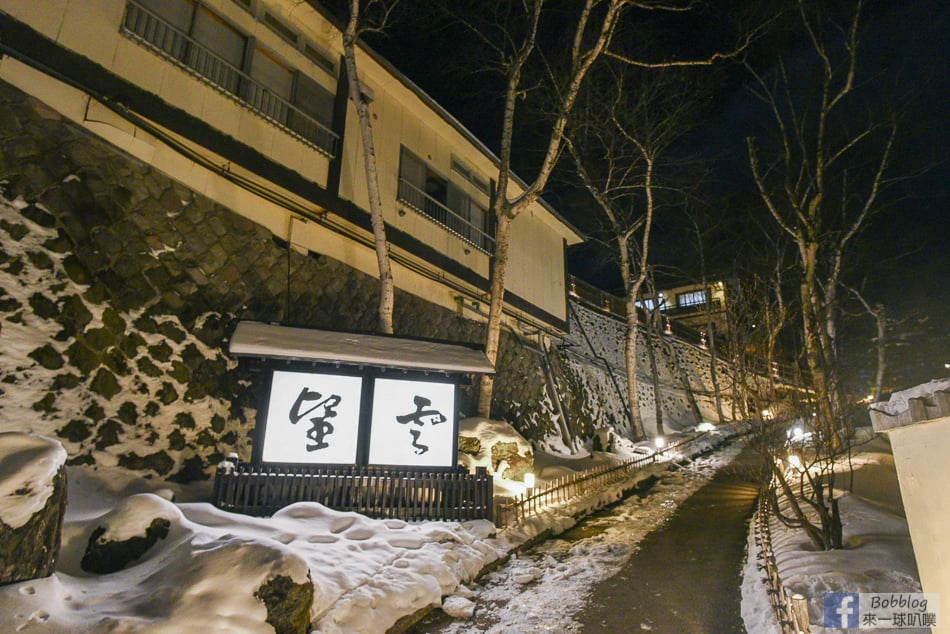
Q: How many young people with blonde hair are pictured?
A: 0